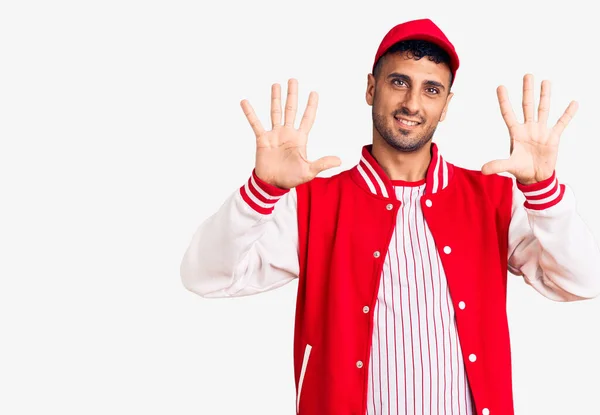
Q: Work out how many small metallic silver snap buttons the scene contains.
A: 4